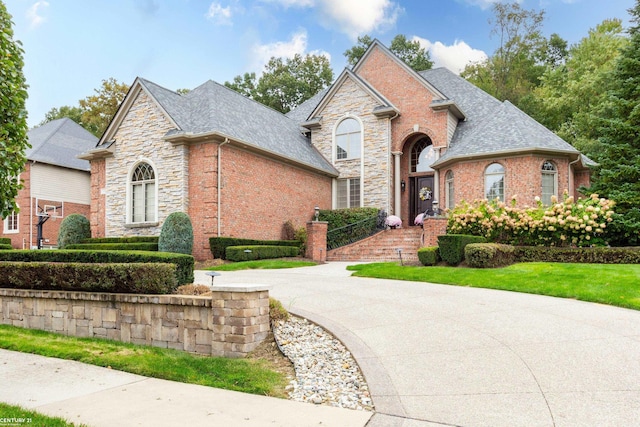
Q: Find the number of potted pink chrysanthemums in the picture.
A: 2